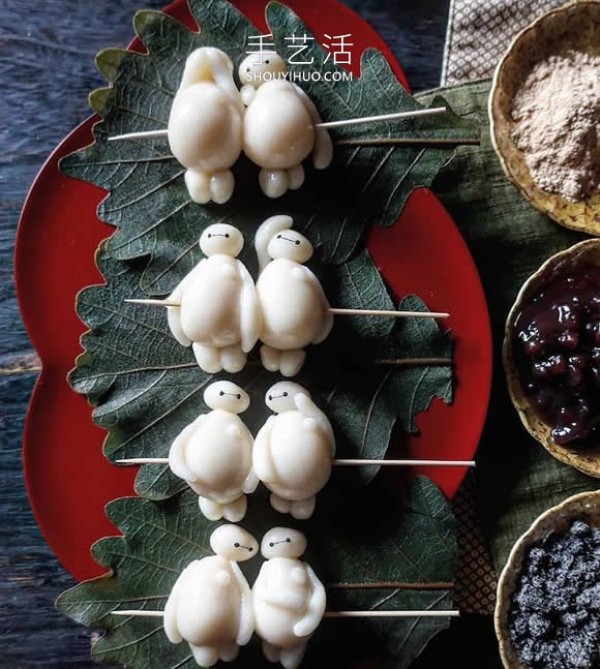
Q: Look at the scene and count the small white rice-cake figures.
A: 8